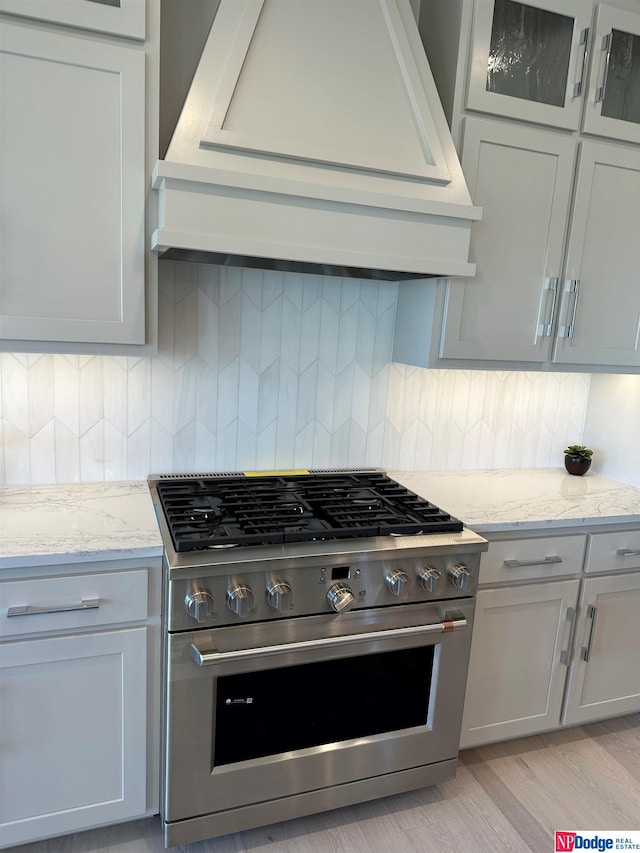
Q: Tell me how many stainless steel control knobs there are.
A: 7